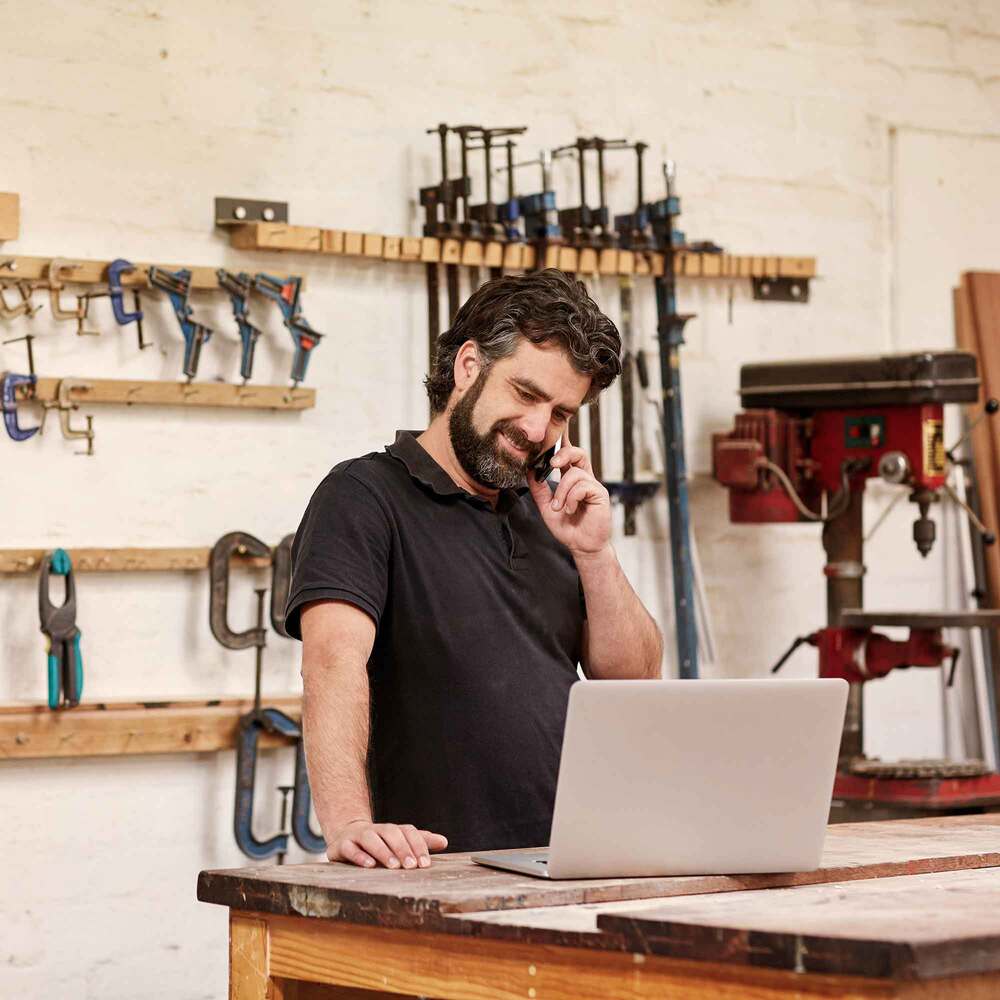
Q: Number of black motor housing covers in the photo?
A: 1